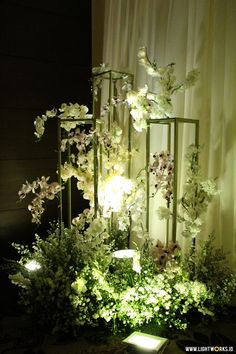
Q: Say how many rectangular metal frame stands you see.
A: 3